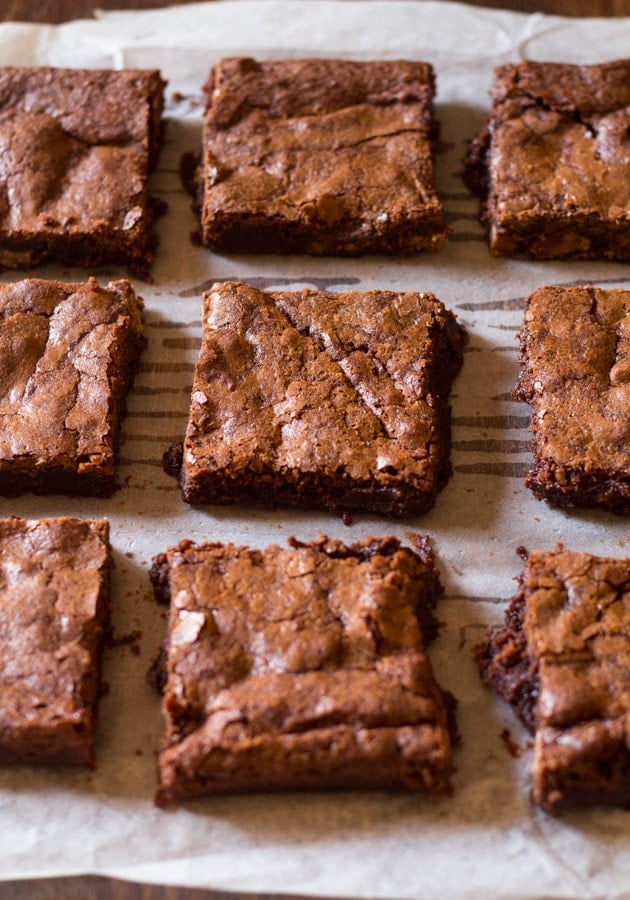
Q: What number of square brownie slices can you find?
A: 9